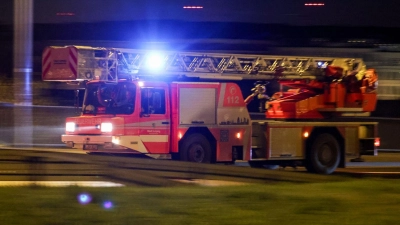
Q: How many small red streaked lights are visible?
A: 3